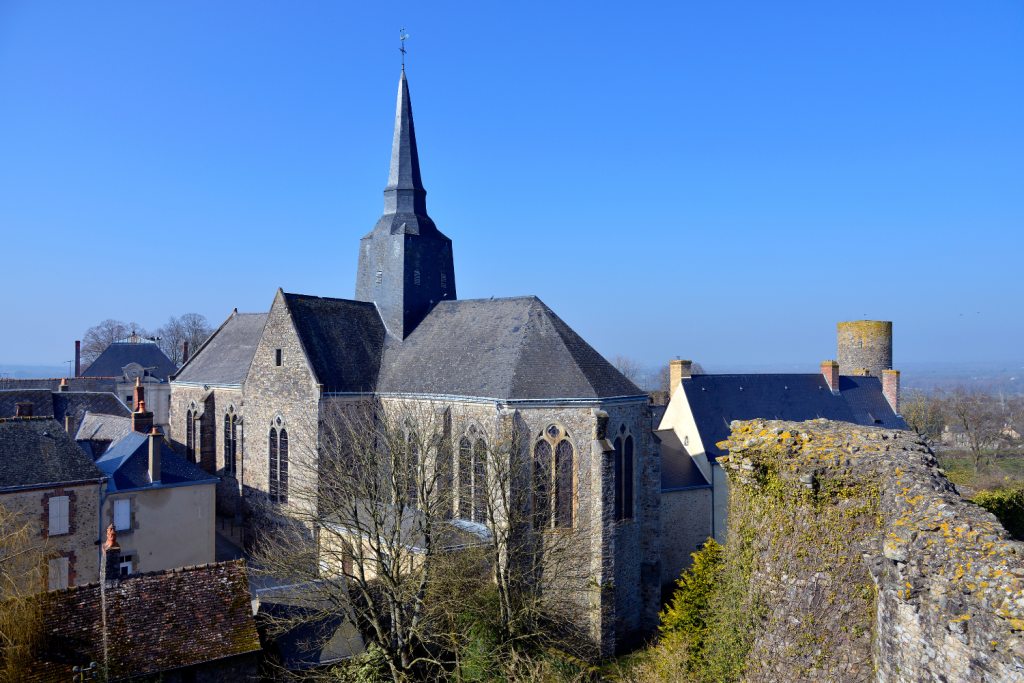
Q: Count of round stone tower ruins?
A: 1